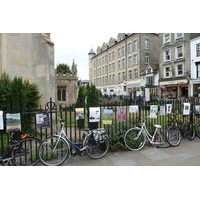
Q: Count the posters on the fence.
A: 13